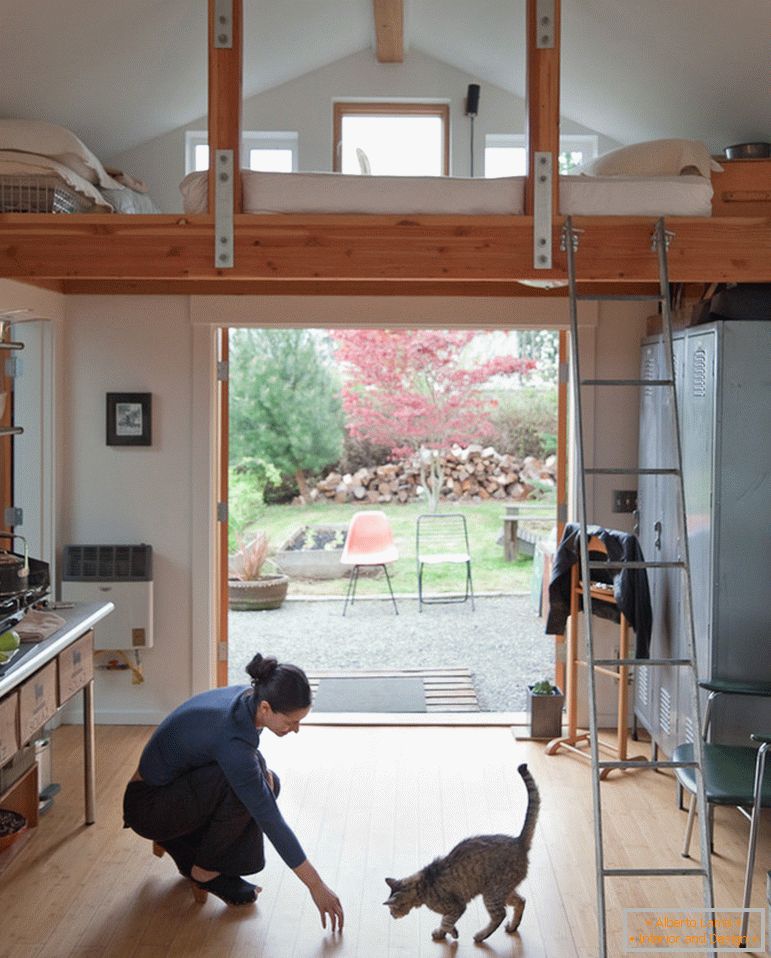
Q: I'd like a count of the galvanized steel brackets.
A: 4